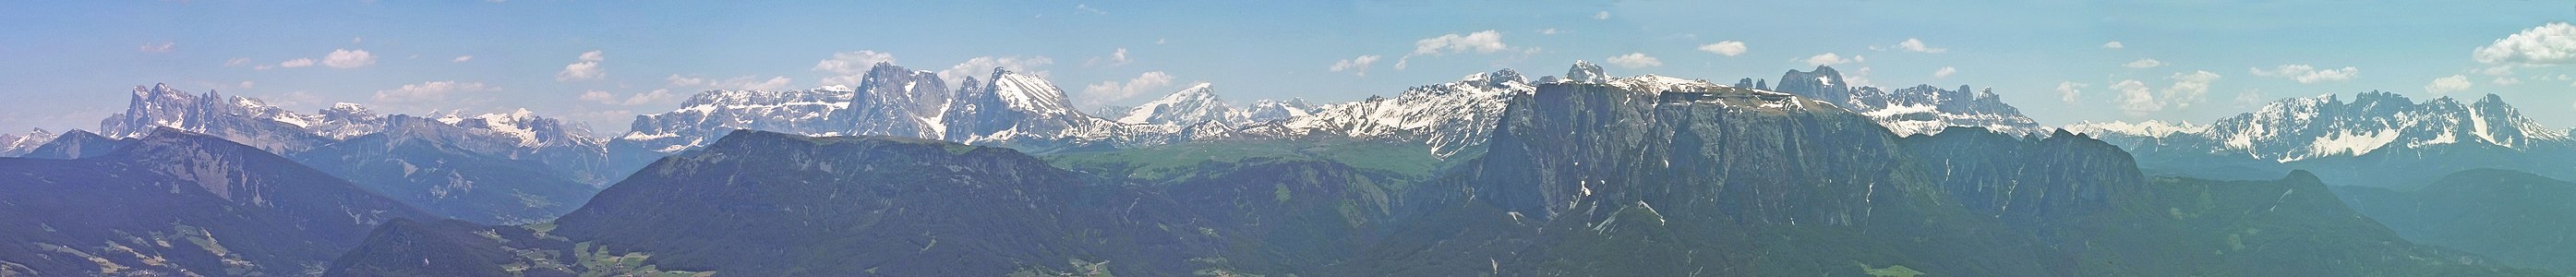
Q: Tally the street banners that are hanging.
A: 0